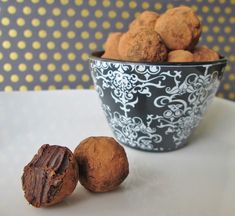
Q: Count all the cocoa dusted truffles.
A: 8